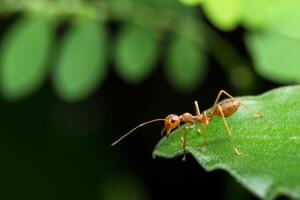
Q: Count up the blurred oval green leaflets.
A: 4